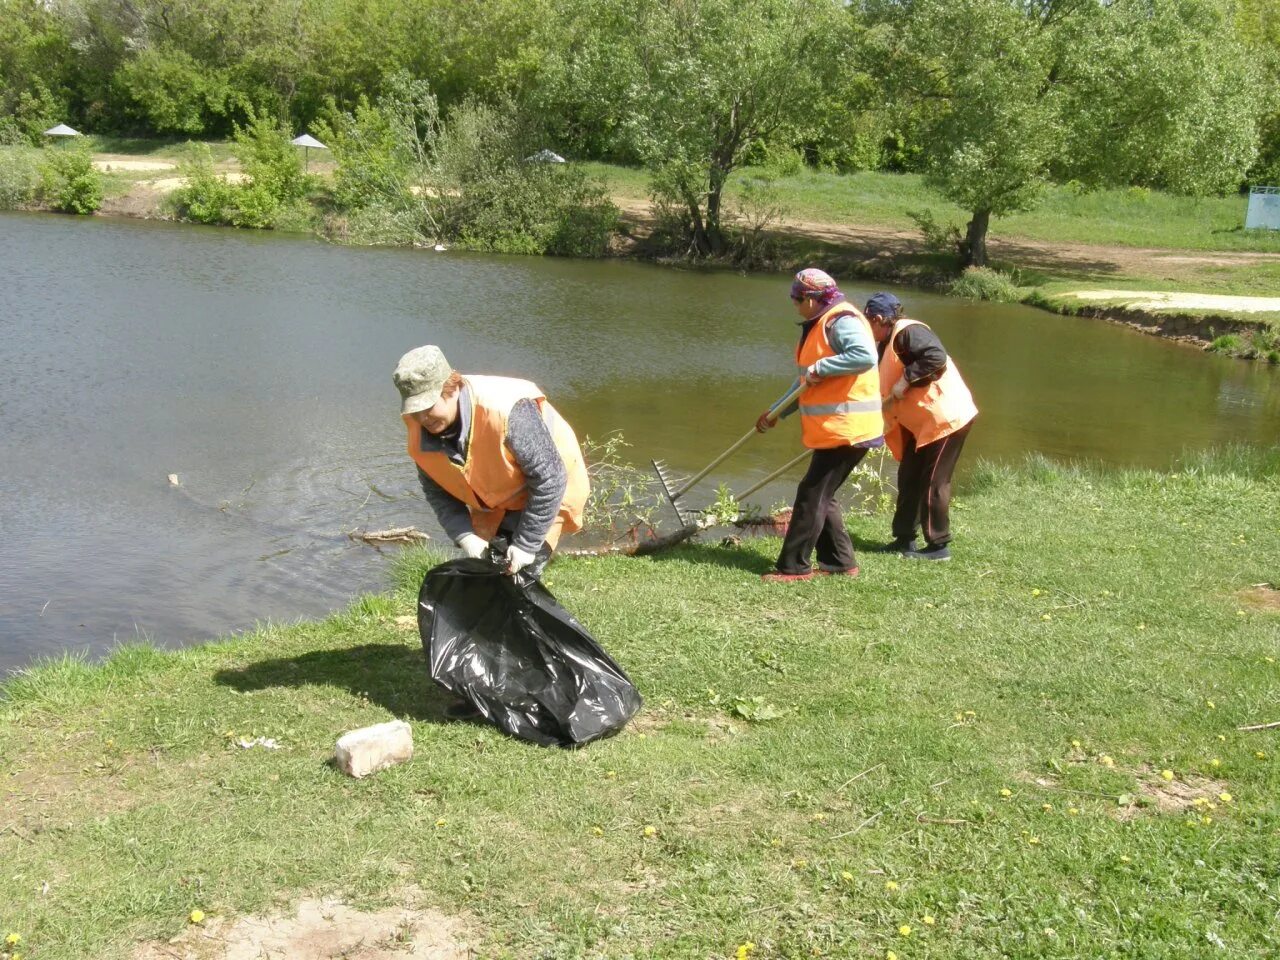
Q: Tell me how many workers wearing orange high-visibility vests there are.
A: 3